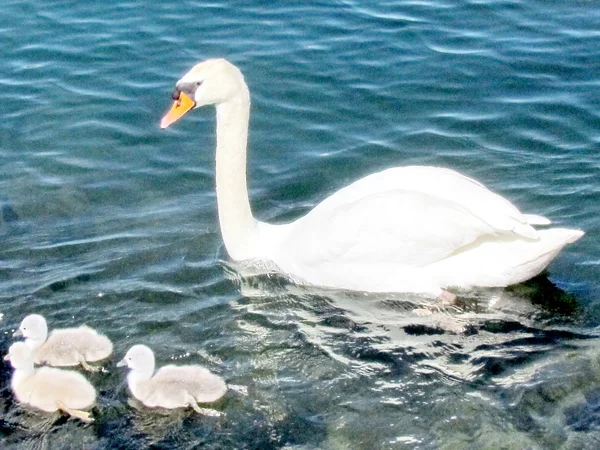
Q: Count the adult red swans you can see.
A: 0